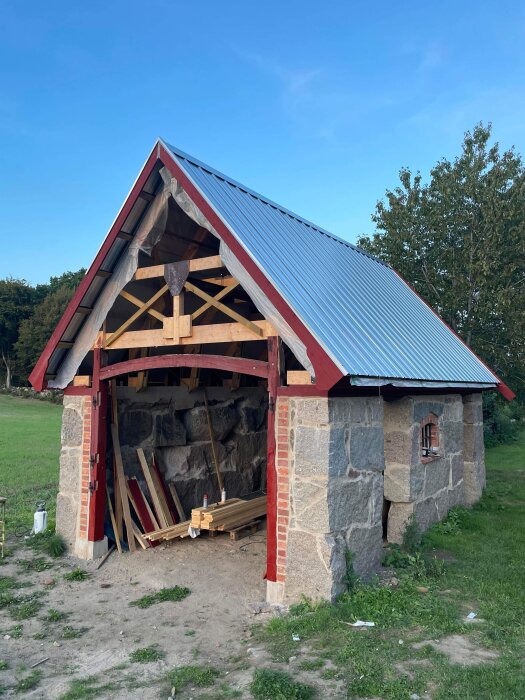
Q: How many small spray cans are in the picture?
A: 2